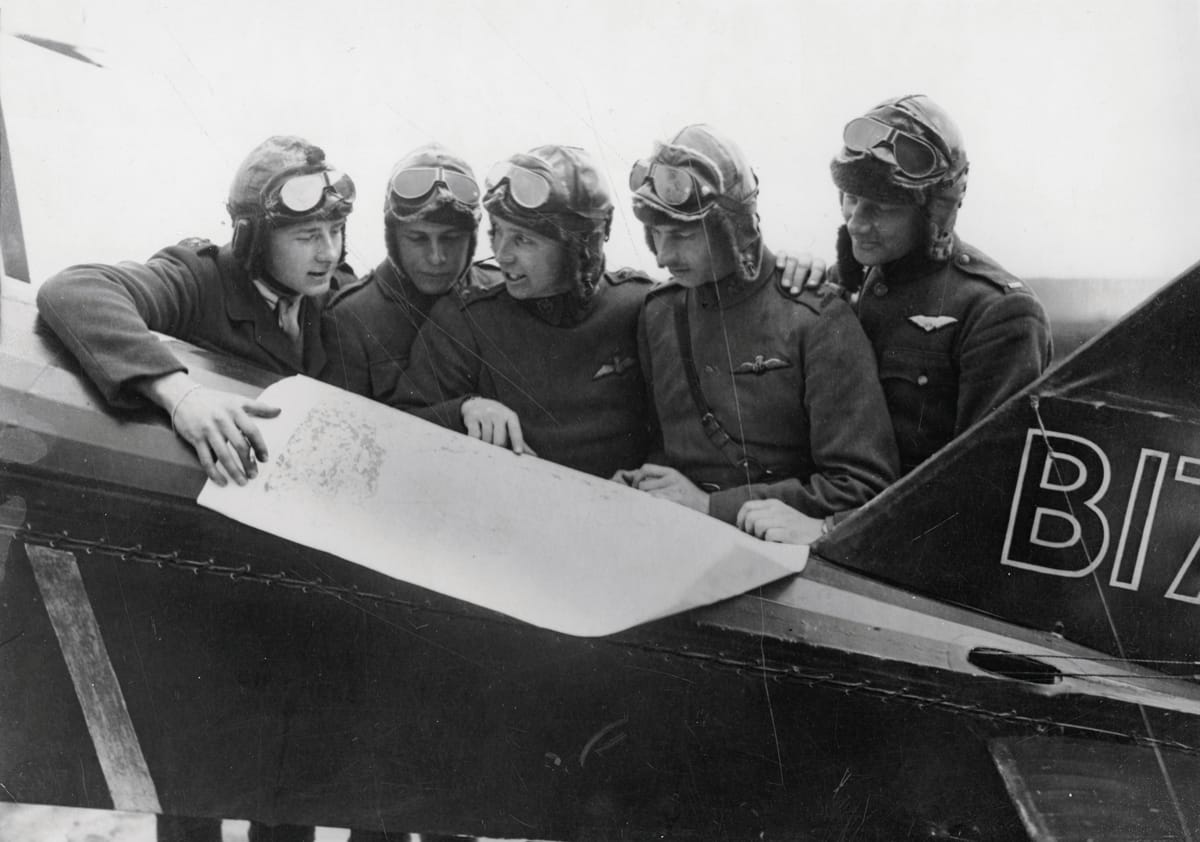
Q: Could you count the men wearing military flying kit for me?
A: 5